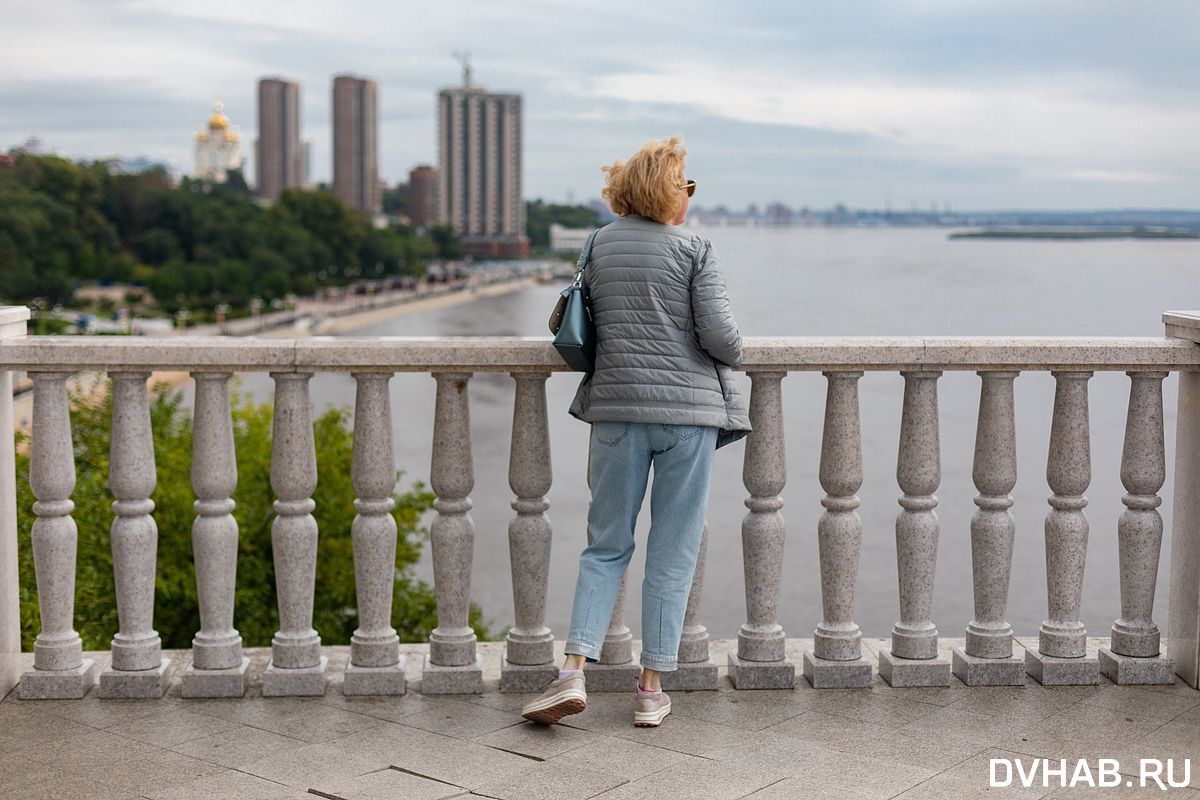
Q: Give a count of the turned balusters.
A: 15